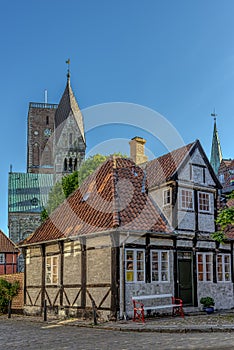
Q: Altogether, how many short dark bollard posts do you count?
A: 3